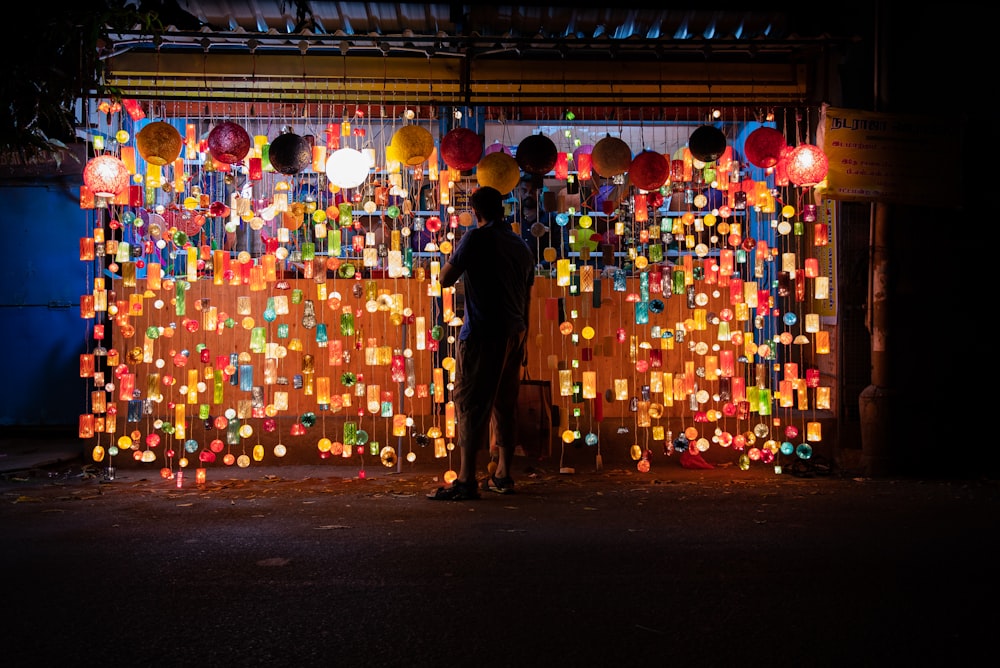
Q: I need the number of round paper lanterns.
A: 14